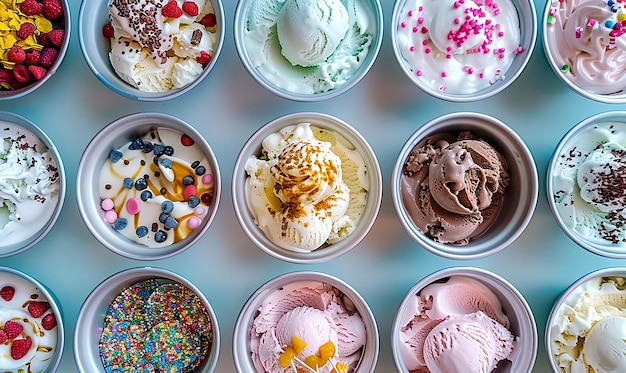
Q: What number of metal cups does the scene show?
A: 15